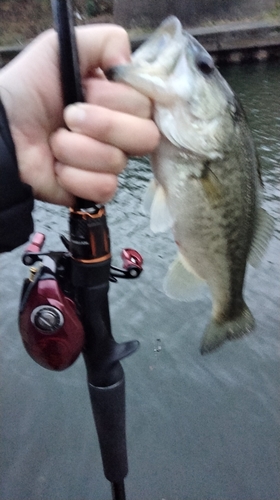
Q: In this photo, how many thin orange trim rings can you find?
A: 2